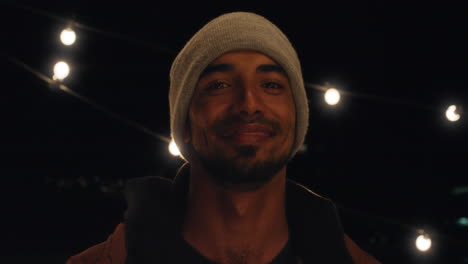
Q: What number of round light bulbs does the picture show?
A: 6